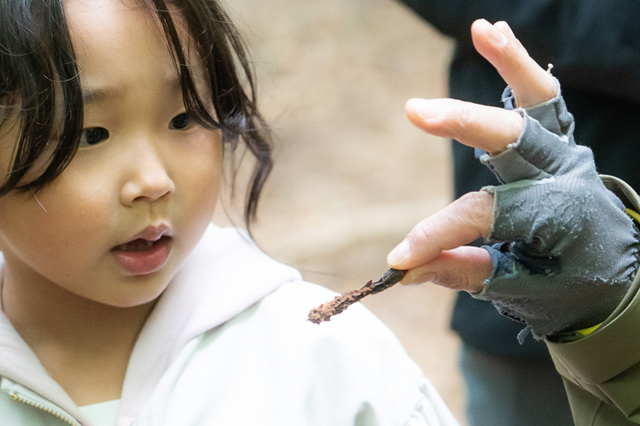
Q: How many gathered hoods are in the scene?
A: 1